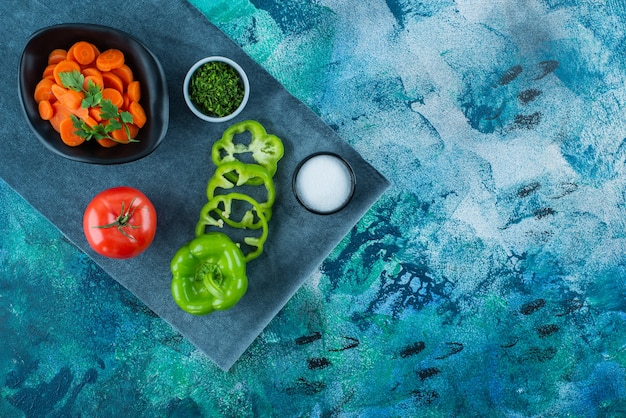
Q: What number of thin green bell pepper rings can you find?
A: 3